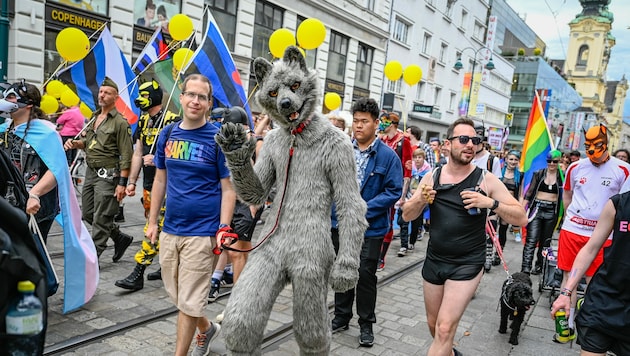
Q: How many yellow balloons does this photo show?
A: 13